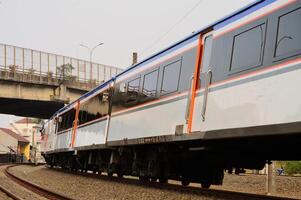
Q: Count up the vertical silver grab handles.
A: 2